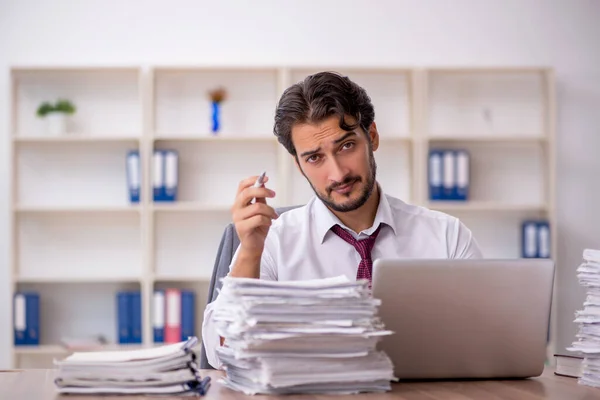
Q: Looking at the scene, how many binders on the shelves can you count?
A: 15